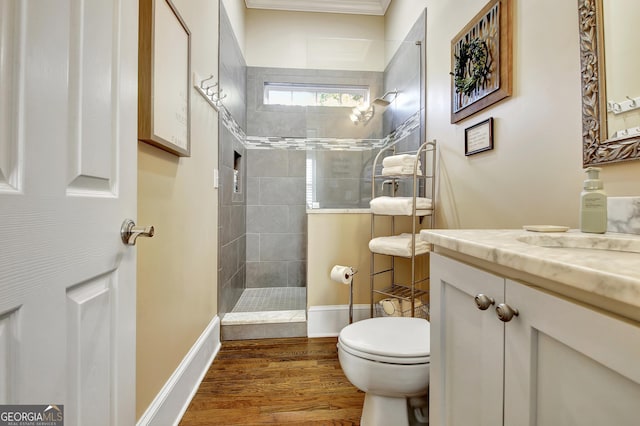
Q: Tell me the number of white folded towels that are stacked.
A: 4